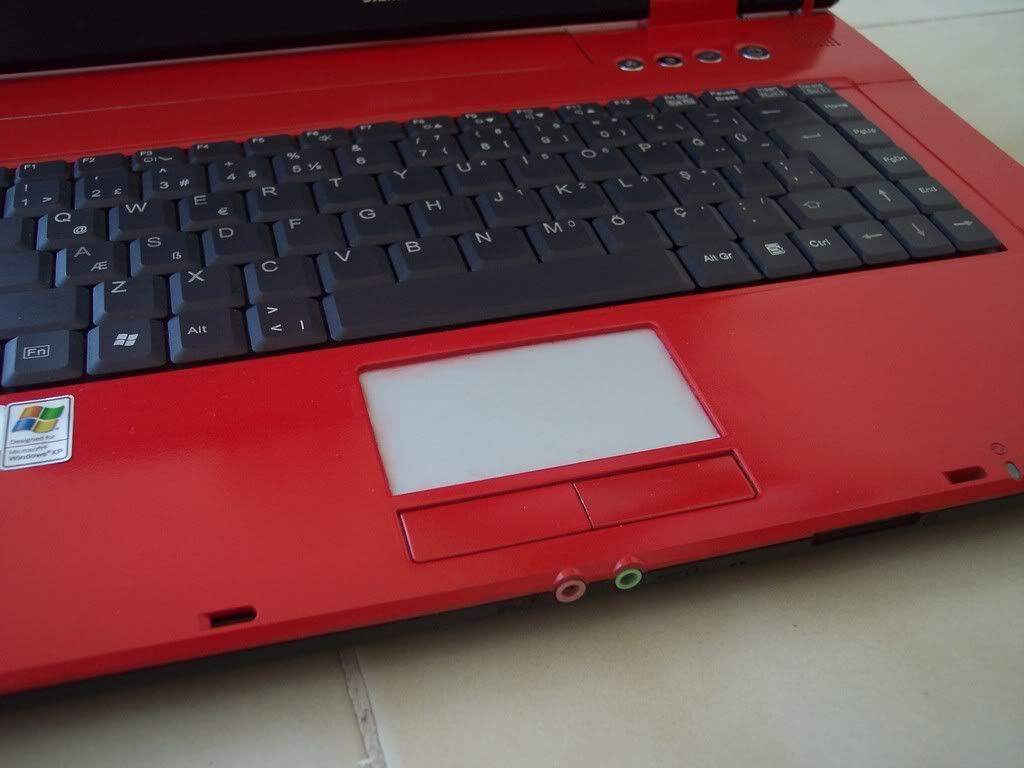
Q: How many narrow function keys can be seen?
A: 12